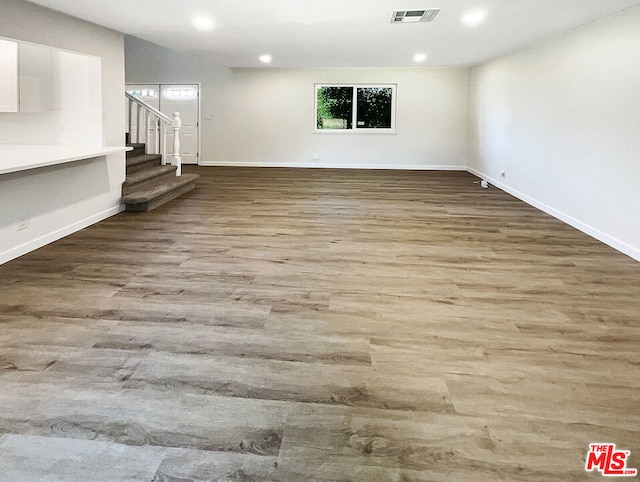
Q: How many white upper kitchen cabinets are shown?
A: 2